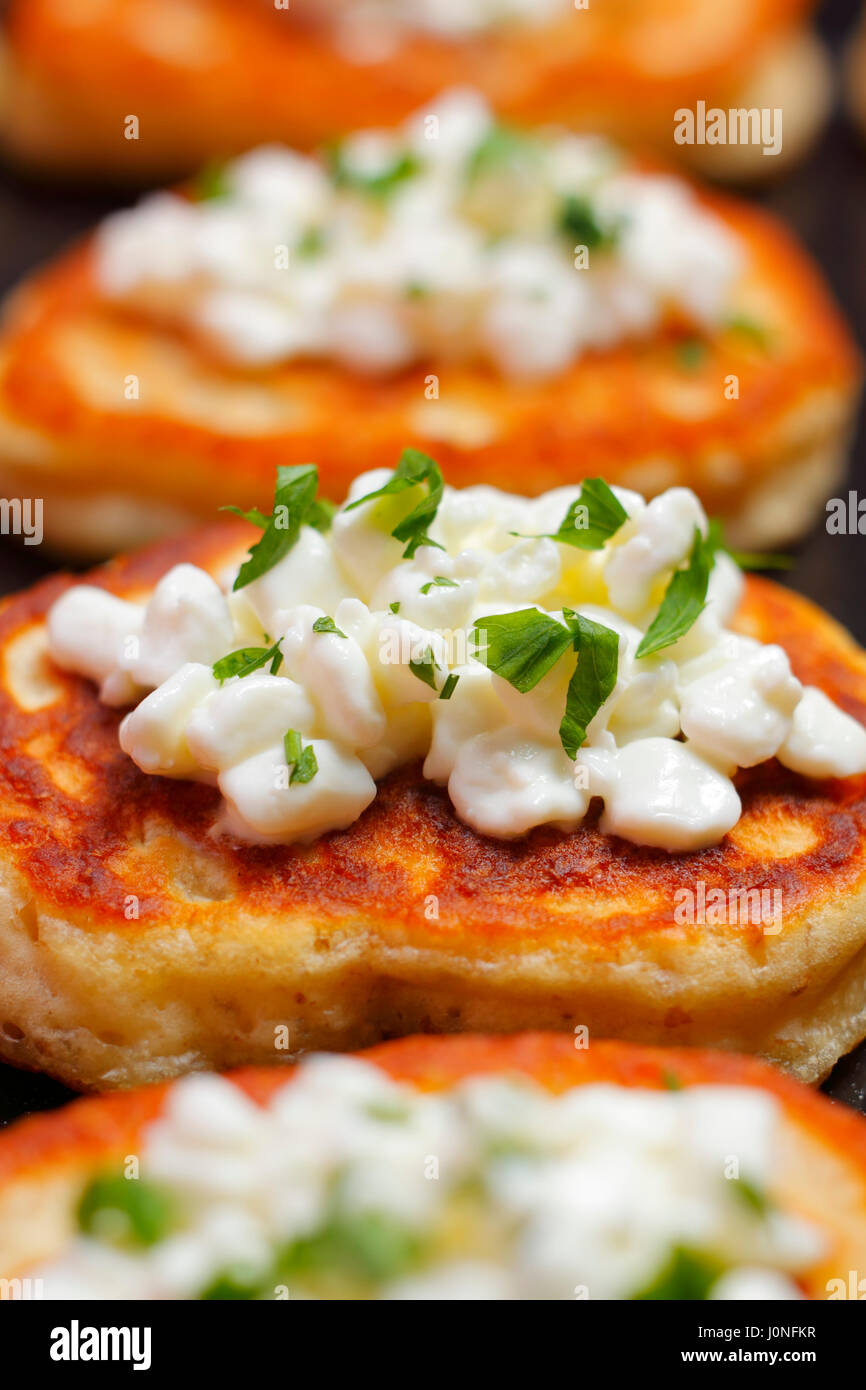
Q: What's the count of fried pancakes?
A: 4